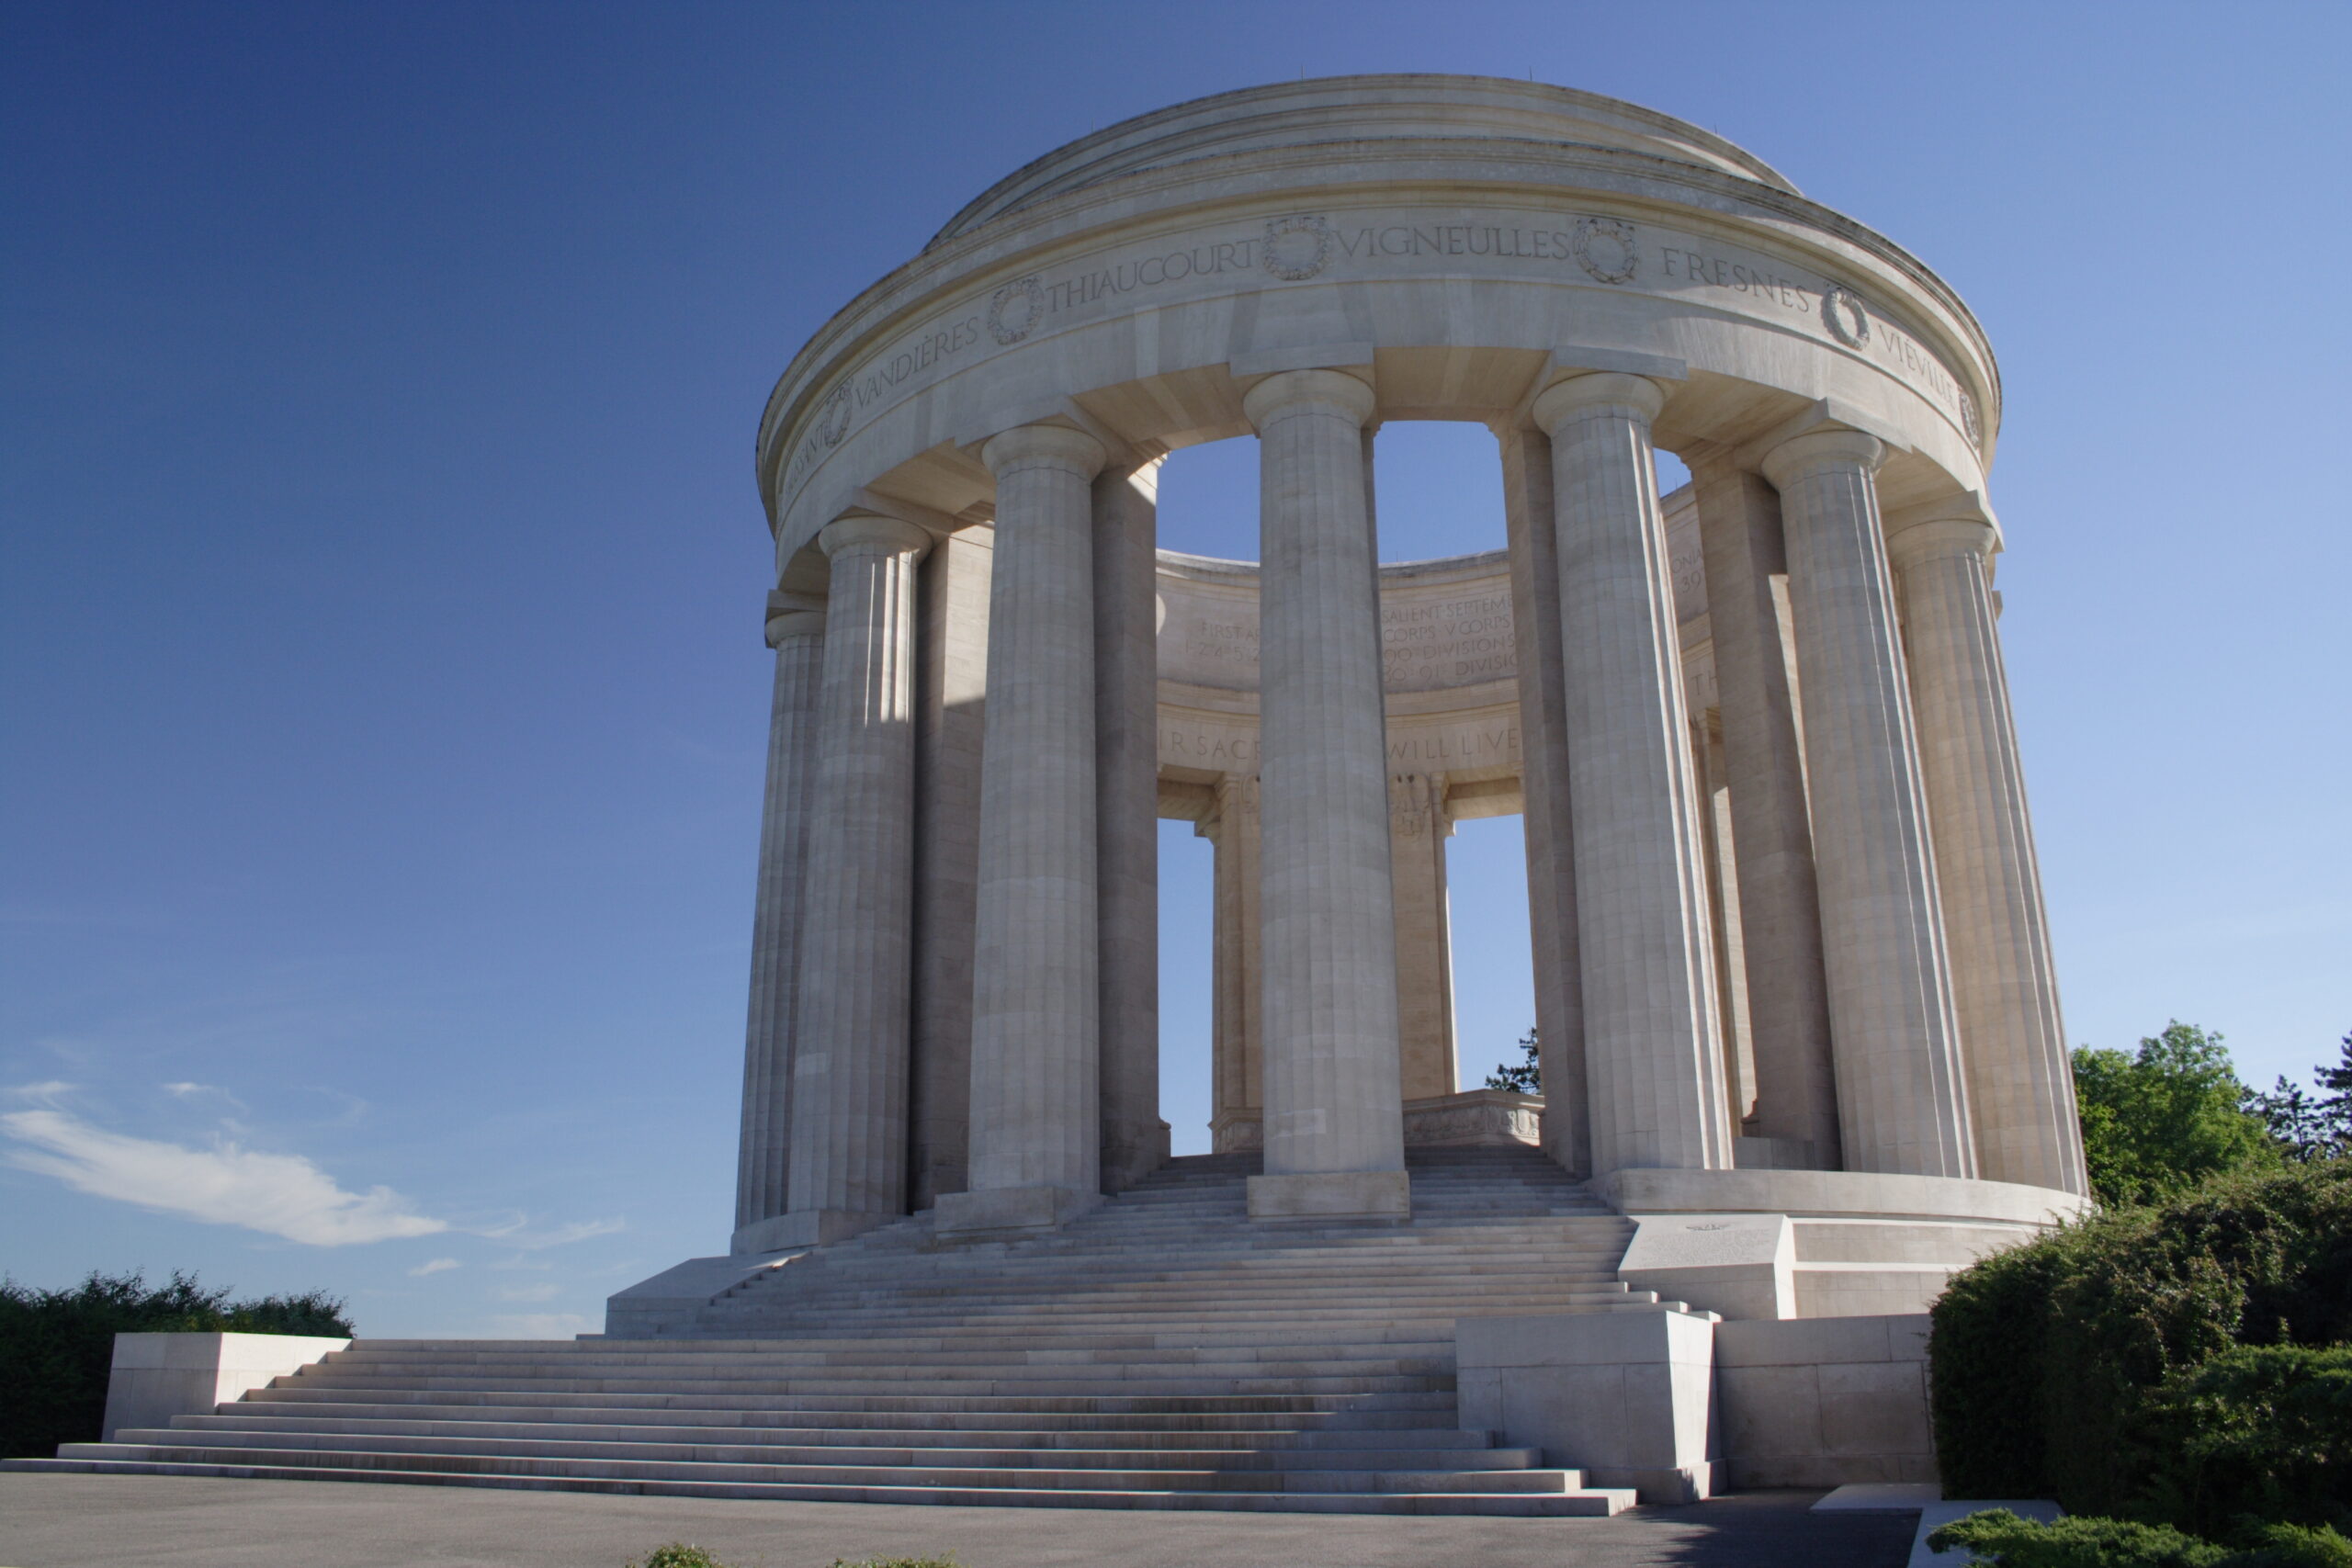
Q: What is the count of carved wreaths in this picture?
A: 6